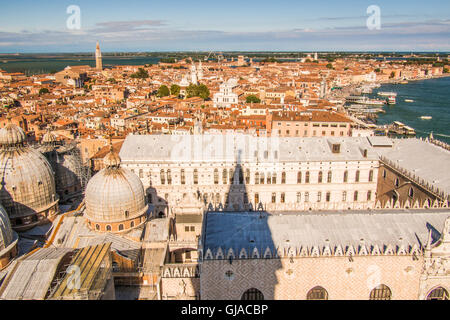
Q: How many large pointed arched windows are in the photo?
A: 4